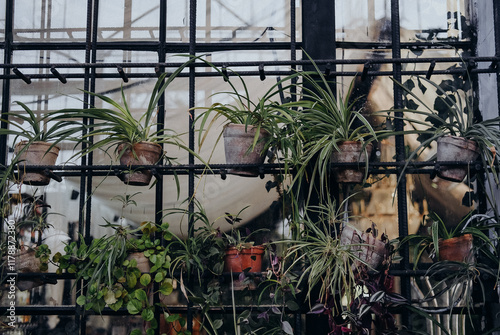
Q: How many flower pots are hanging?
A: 10